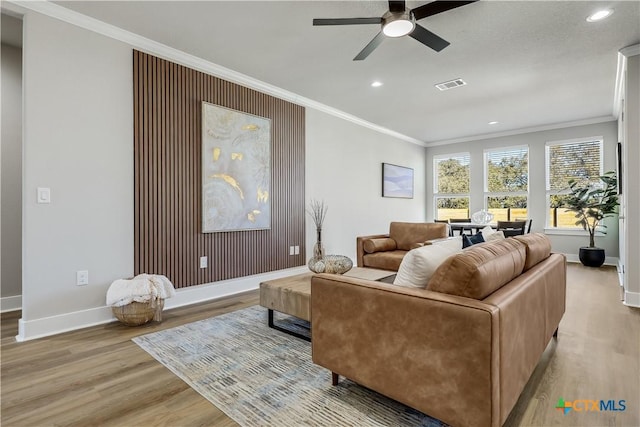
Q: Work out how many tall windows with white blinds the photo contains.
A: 3